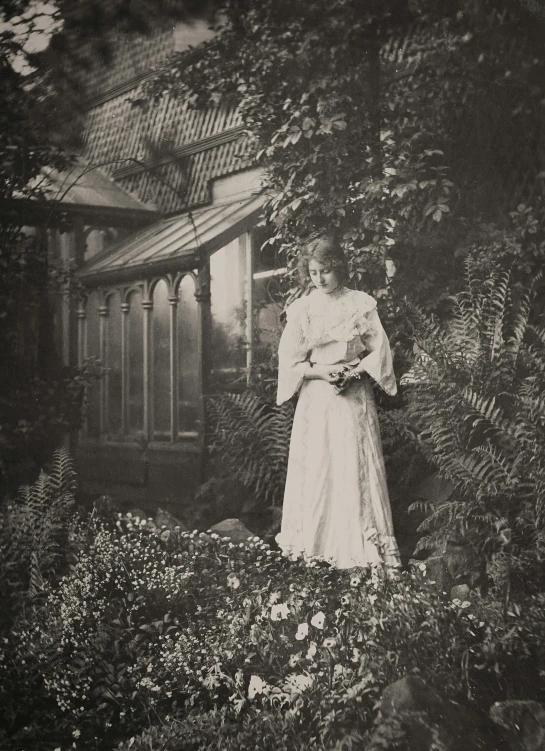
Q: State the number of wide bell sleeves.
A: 2